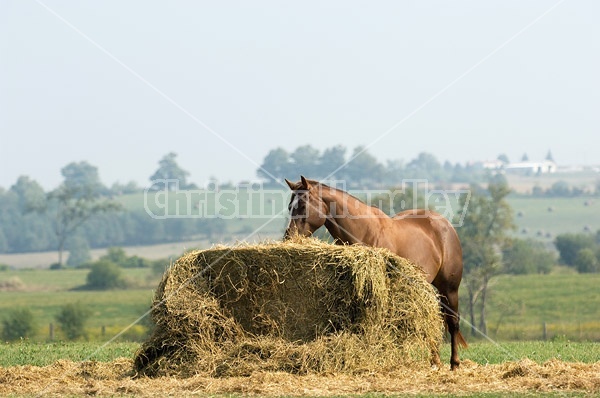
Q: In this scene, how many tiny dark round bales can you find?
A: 7